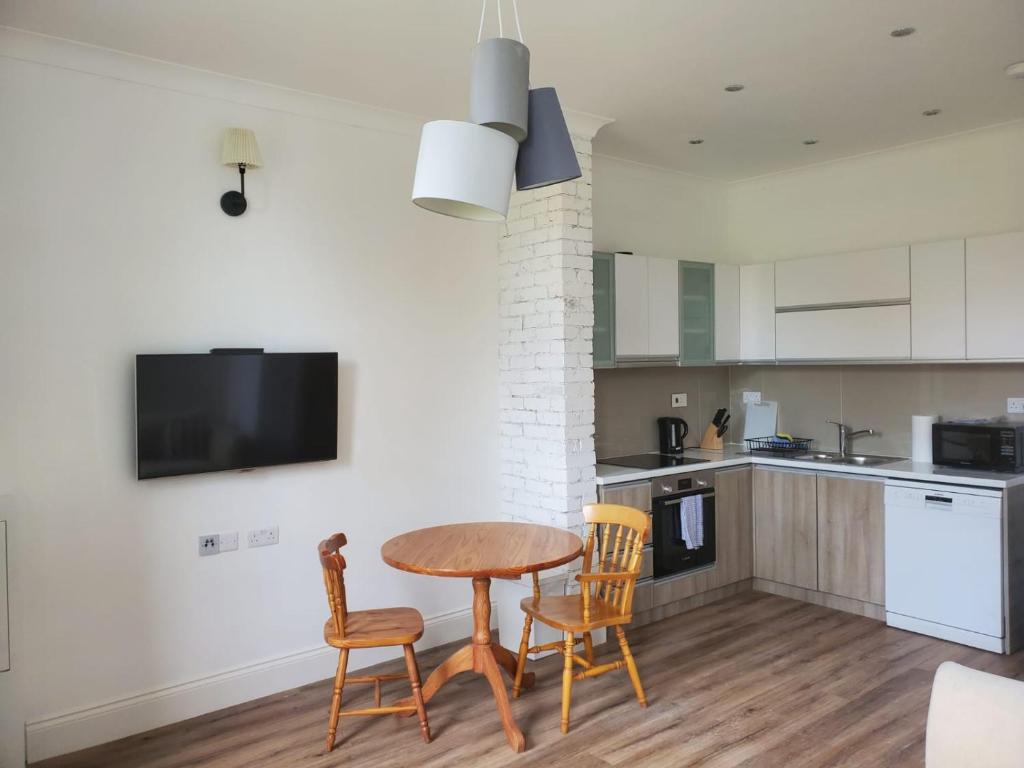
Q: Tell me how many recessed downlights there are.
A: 5